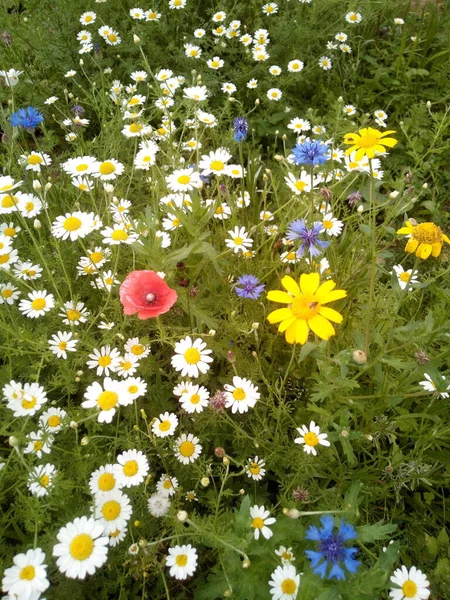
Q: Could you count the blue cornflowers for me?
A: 6